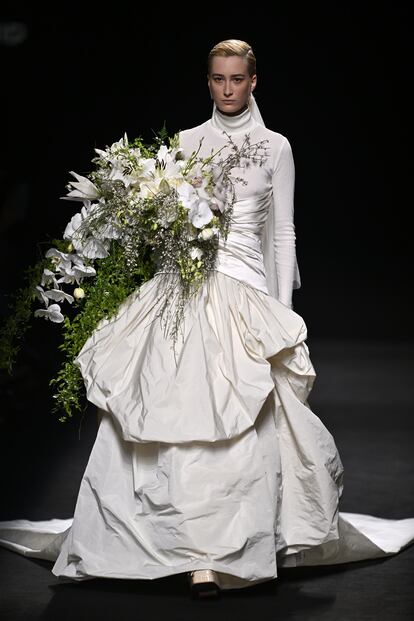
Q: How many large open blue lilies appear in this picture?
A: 0